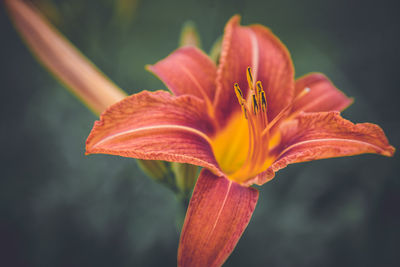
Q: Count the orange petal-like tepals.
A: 6